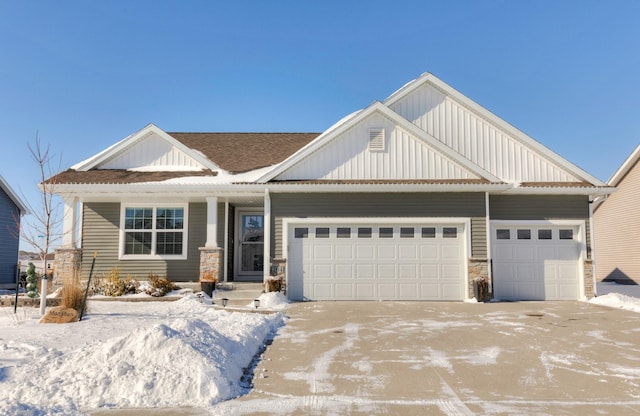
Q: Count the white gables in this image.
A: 3